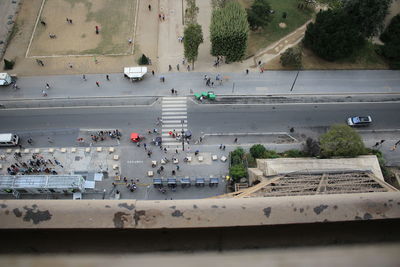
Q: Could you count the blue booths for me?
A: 5